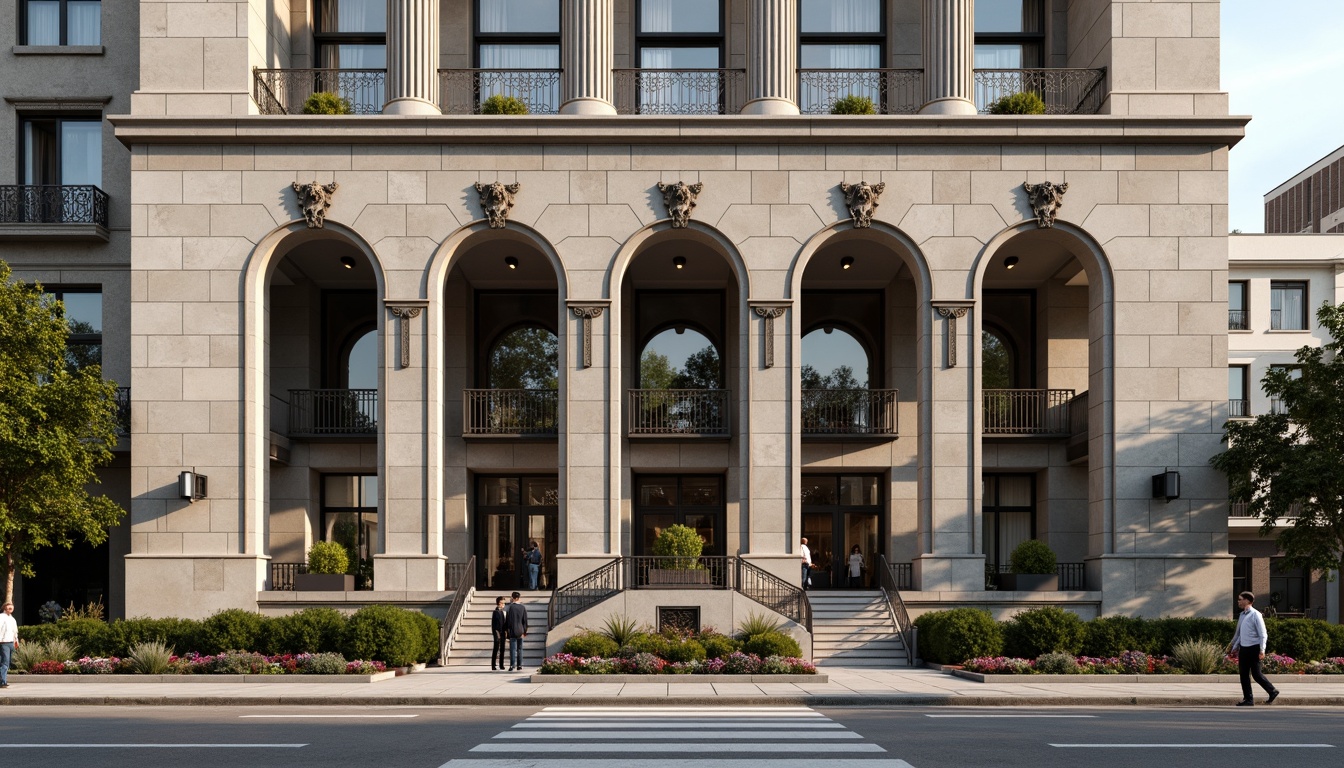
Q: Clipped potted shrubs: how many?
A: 7